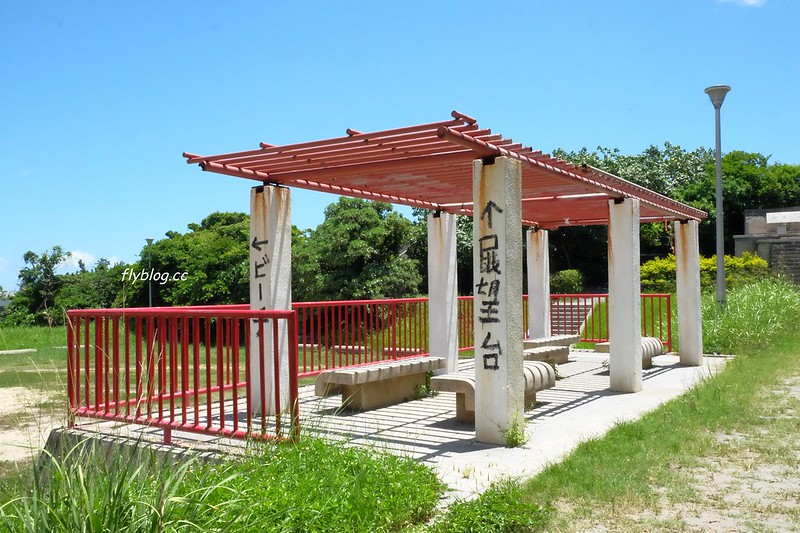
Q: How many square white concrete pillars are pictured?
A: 6